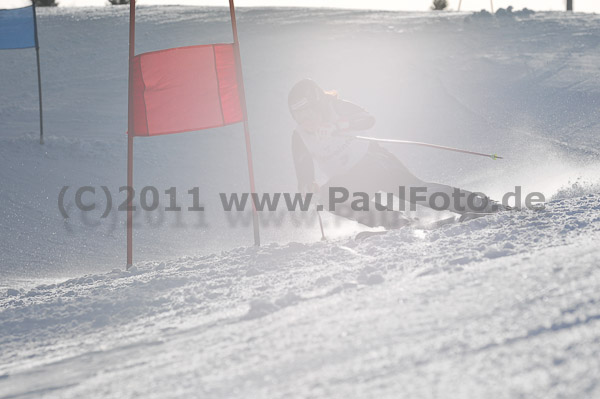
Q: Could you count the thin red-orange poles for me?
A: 2